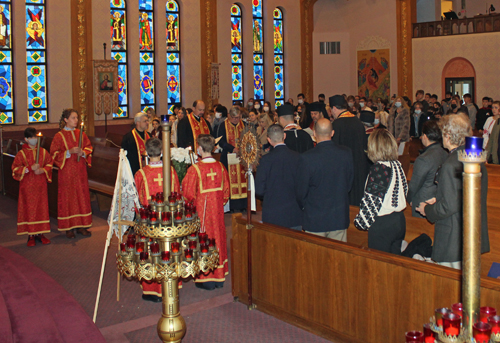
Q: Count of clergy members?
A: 7